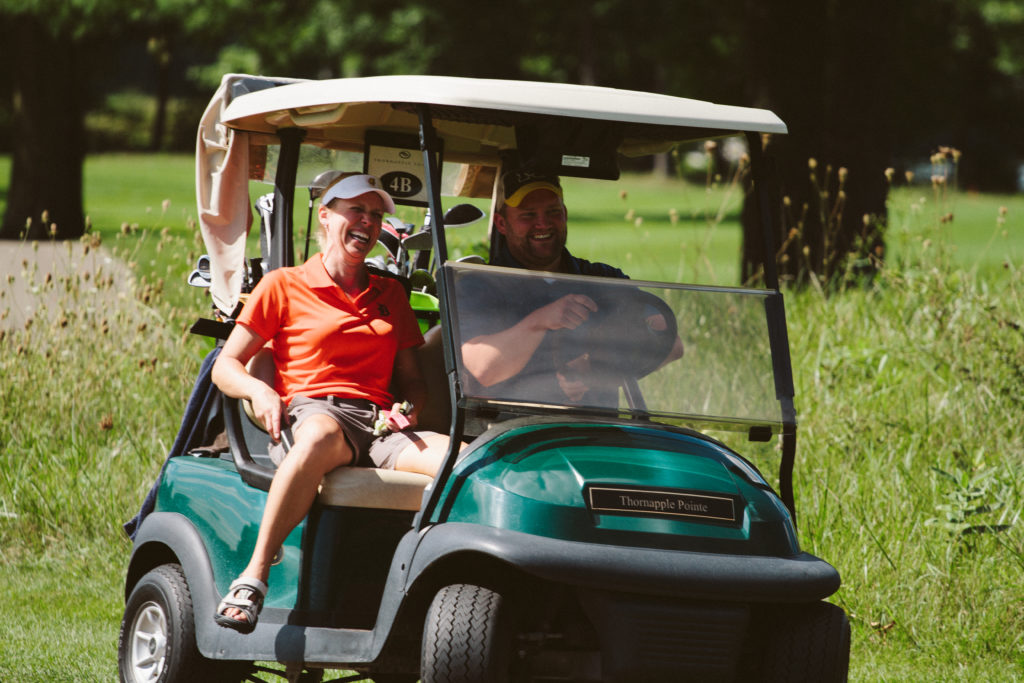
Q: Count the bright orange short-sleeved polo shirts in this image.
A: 1